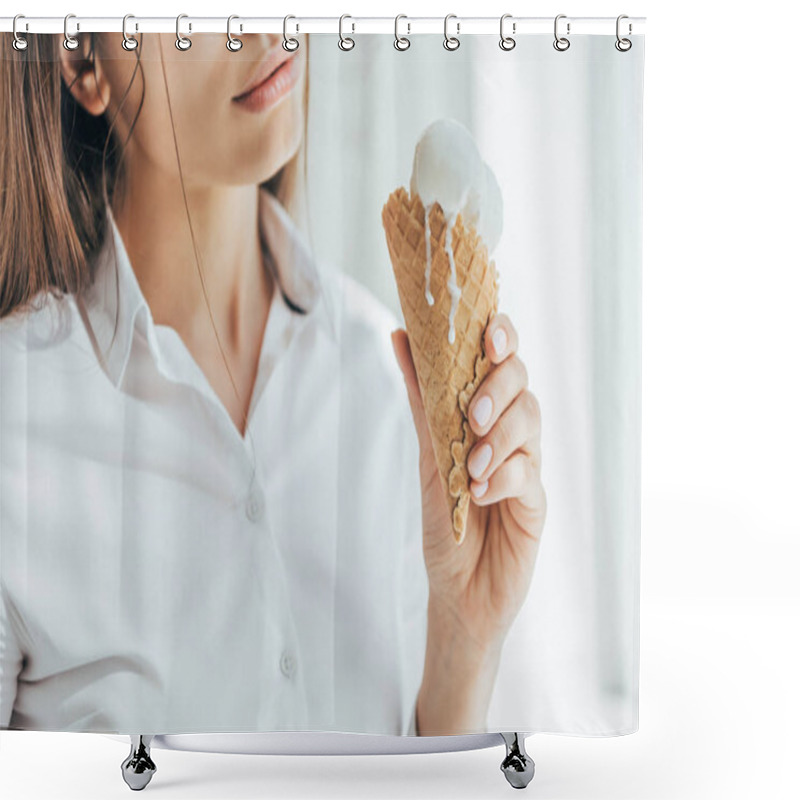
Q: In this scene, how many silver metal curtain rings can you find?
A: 12